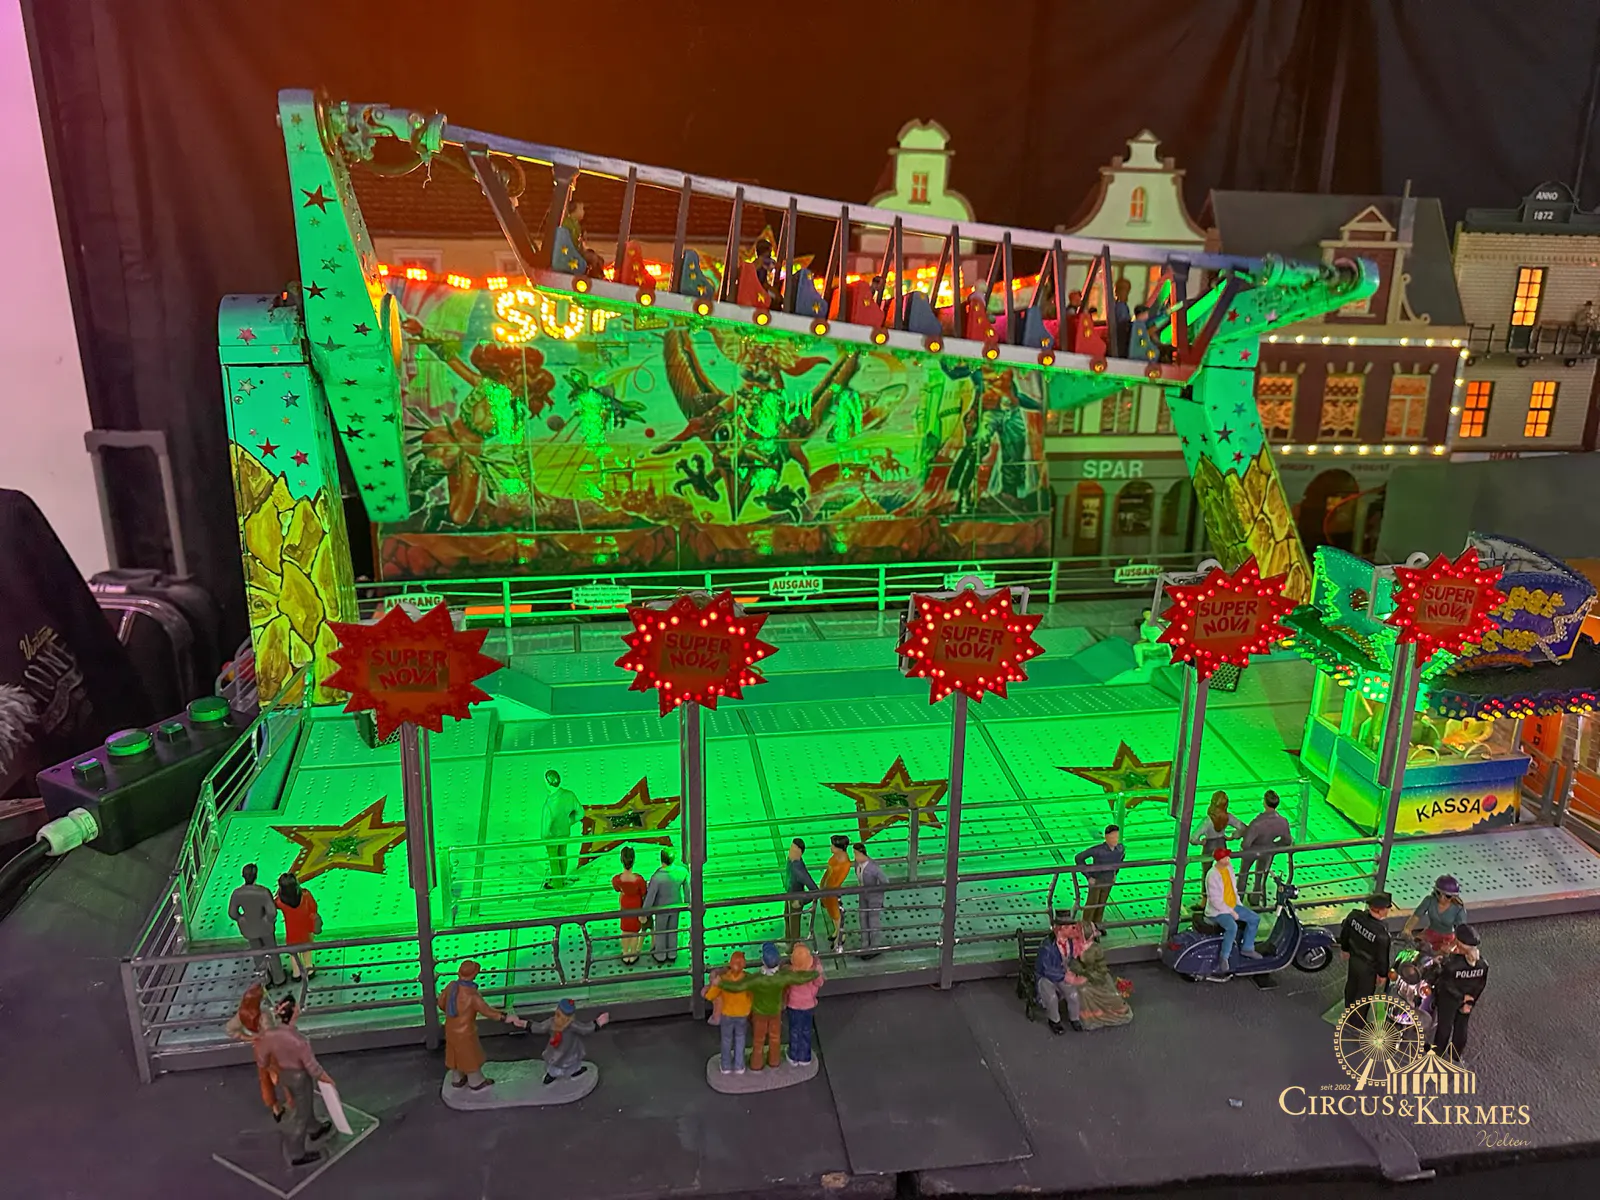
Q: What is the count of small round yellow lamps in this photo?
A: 11